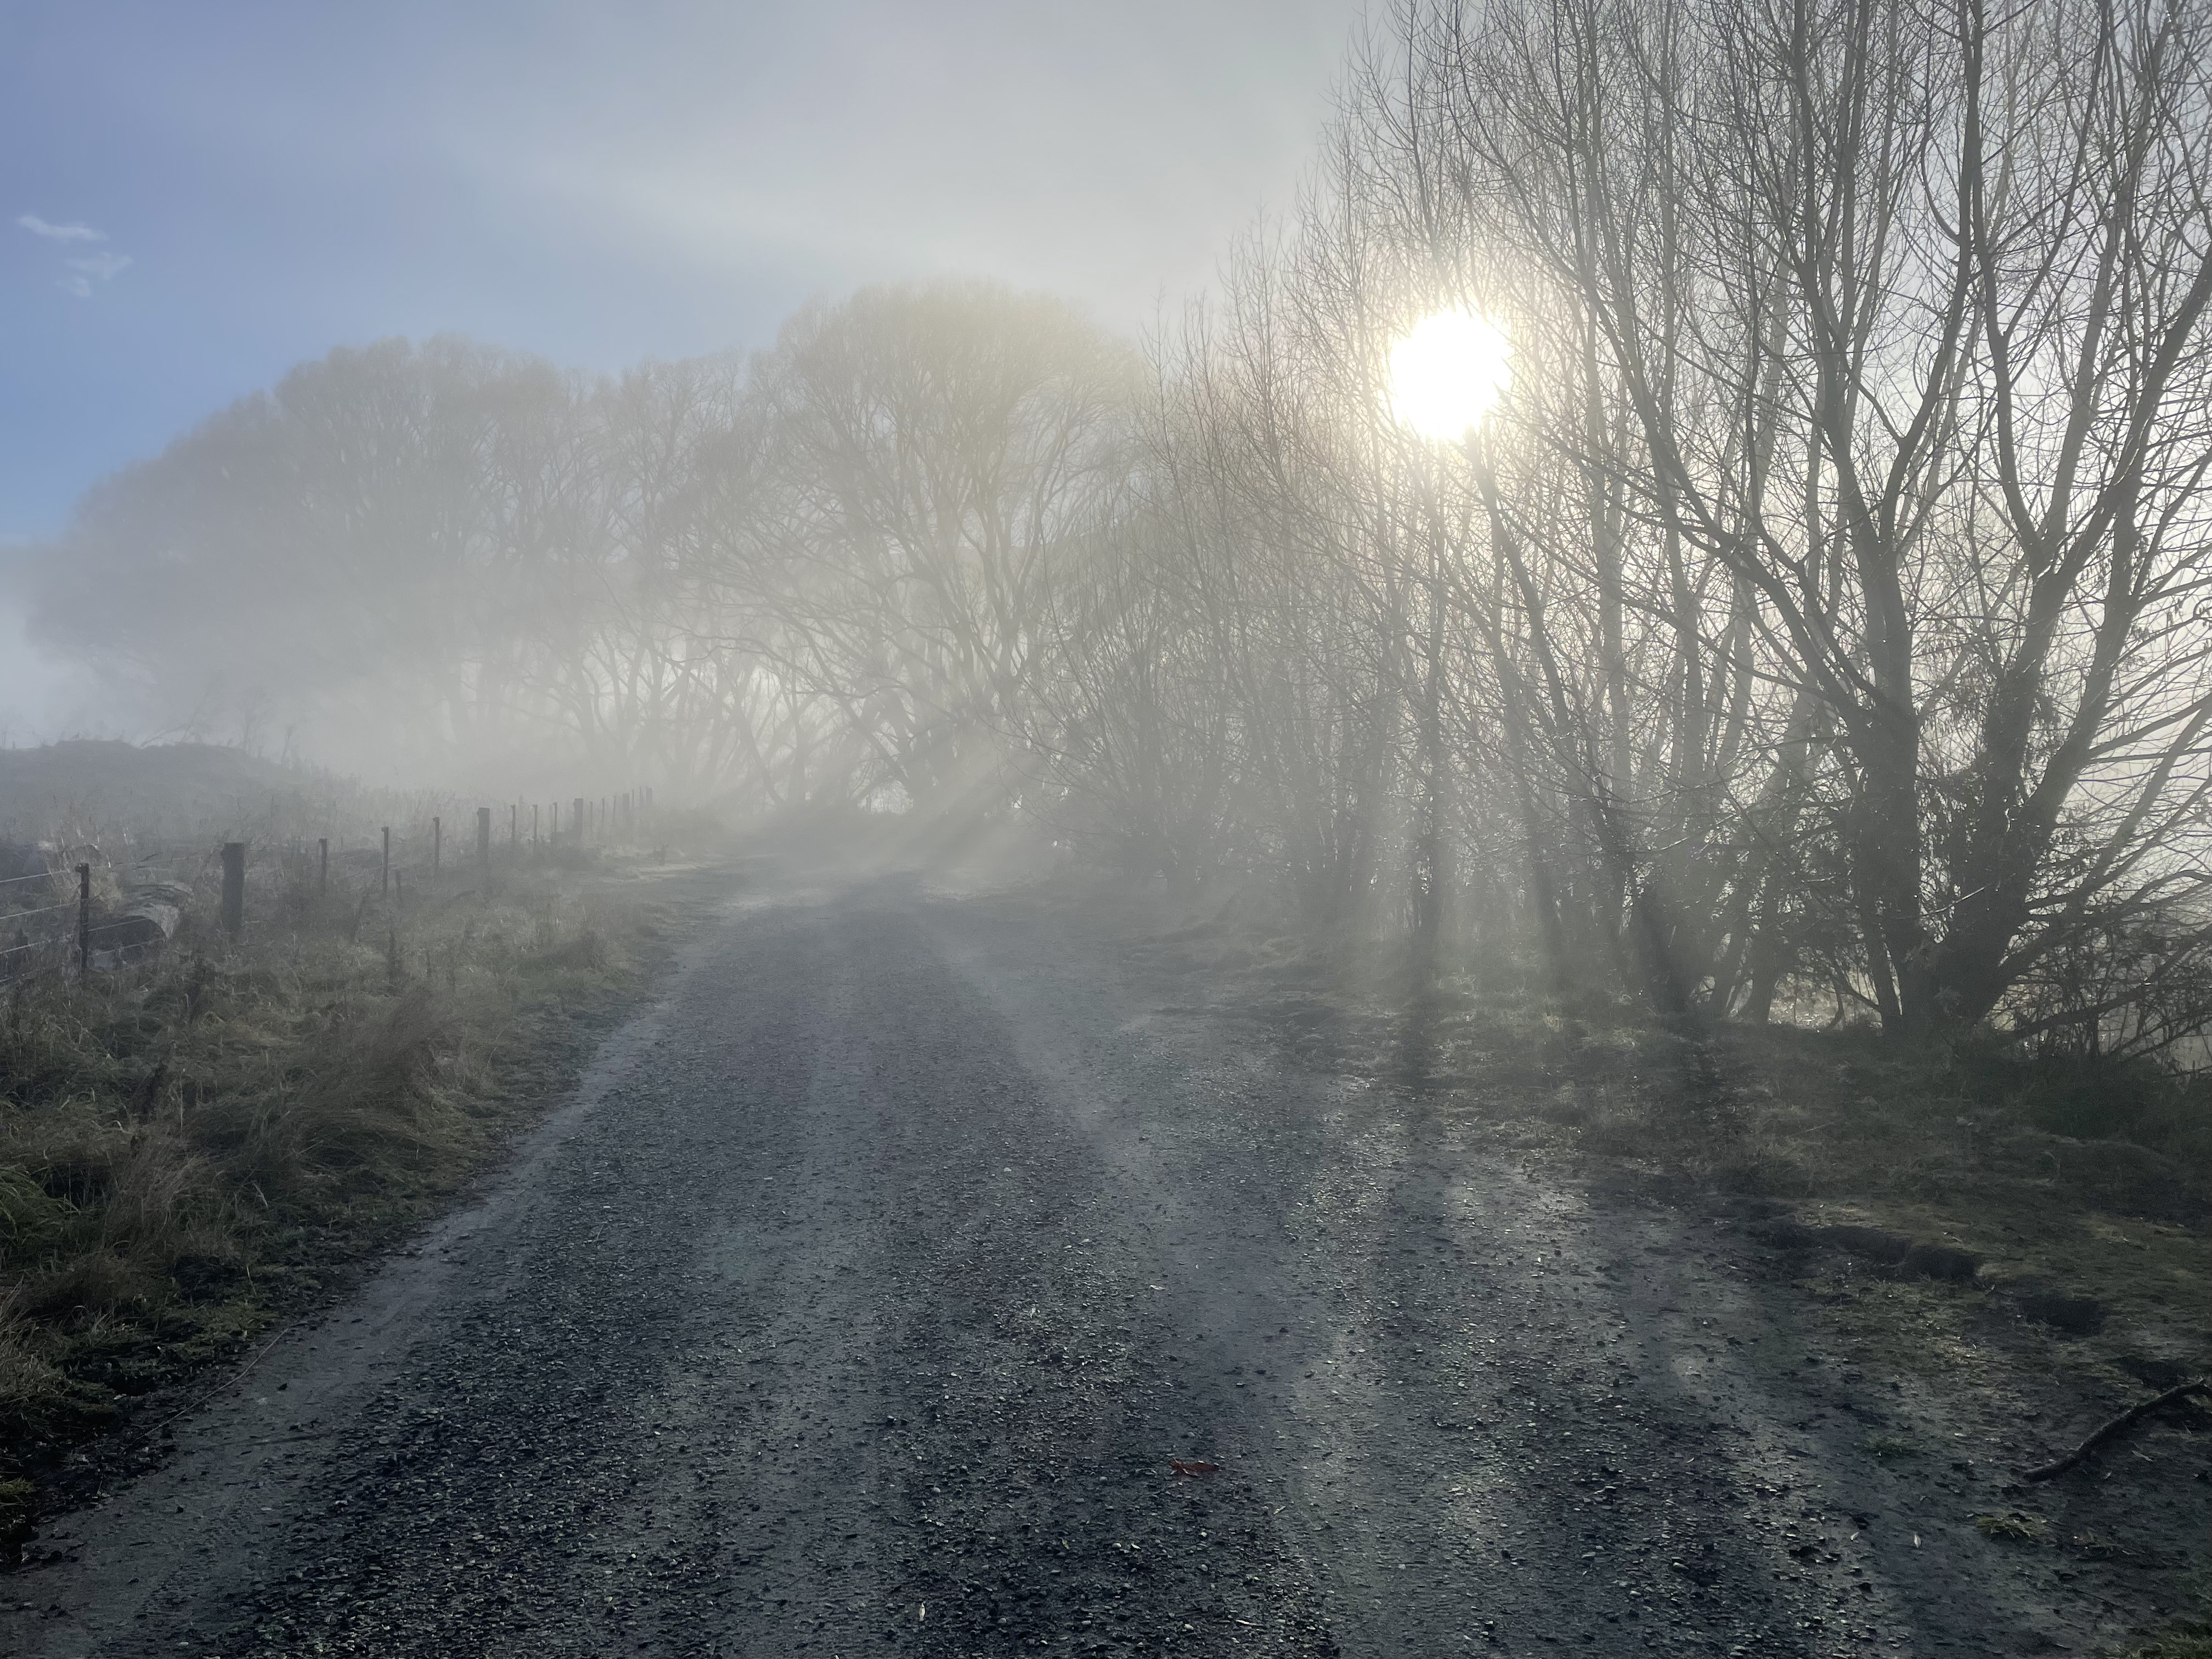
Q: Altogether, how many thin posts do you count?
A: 12